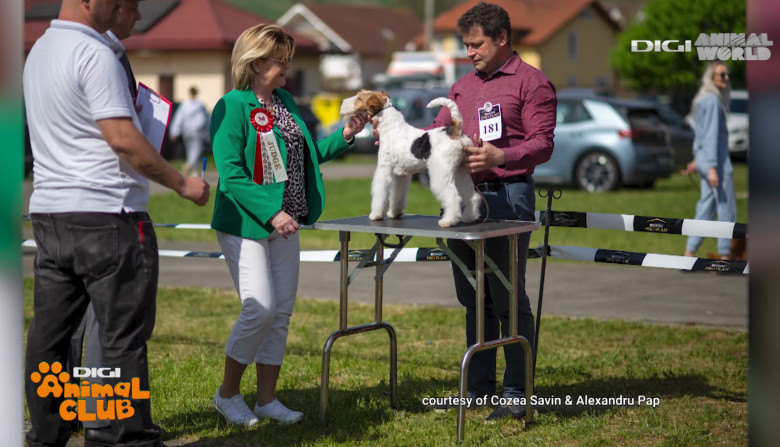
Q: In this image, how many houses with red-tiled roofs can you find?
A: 3